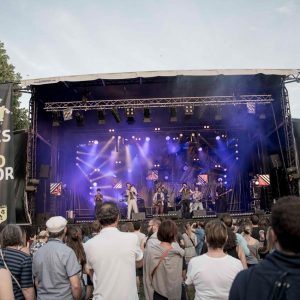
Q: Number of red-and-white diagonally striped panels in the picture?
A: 5